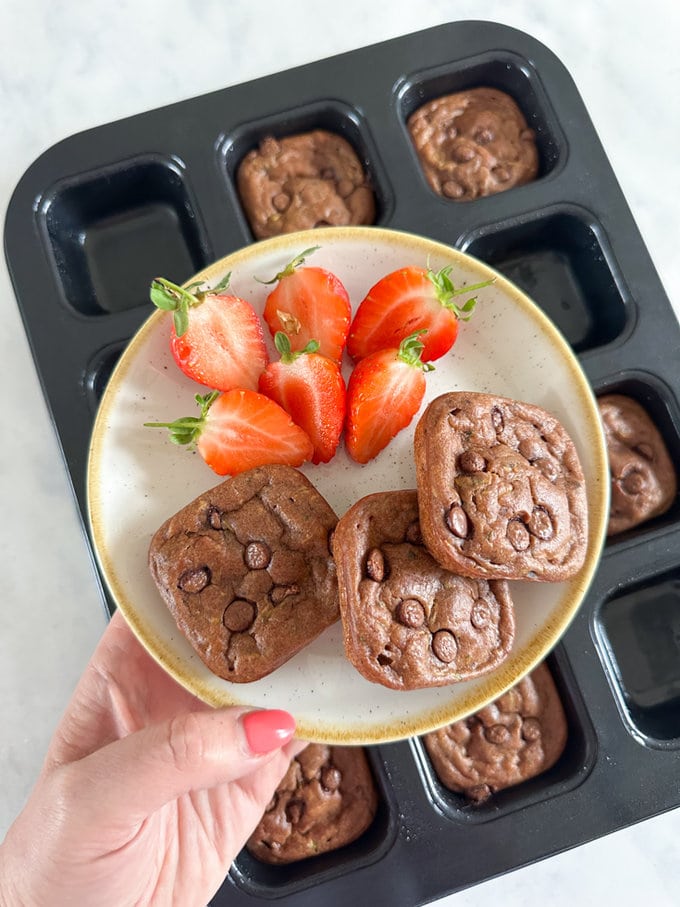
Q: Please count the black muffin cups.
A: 9